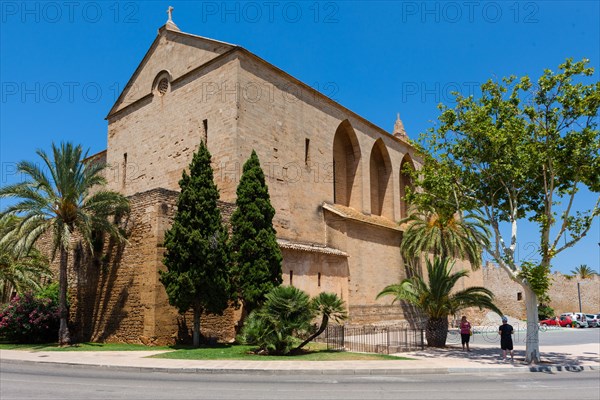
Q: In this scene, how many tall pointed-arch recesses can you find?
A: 3